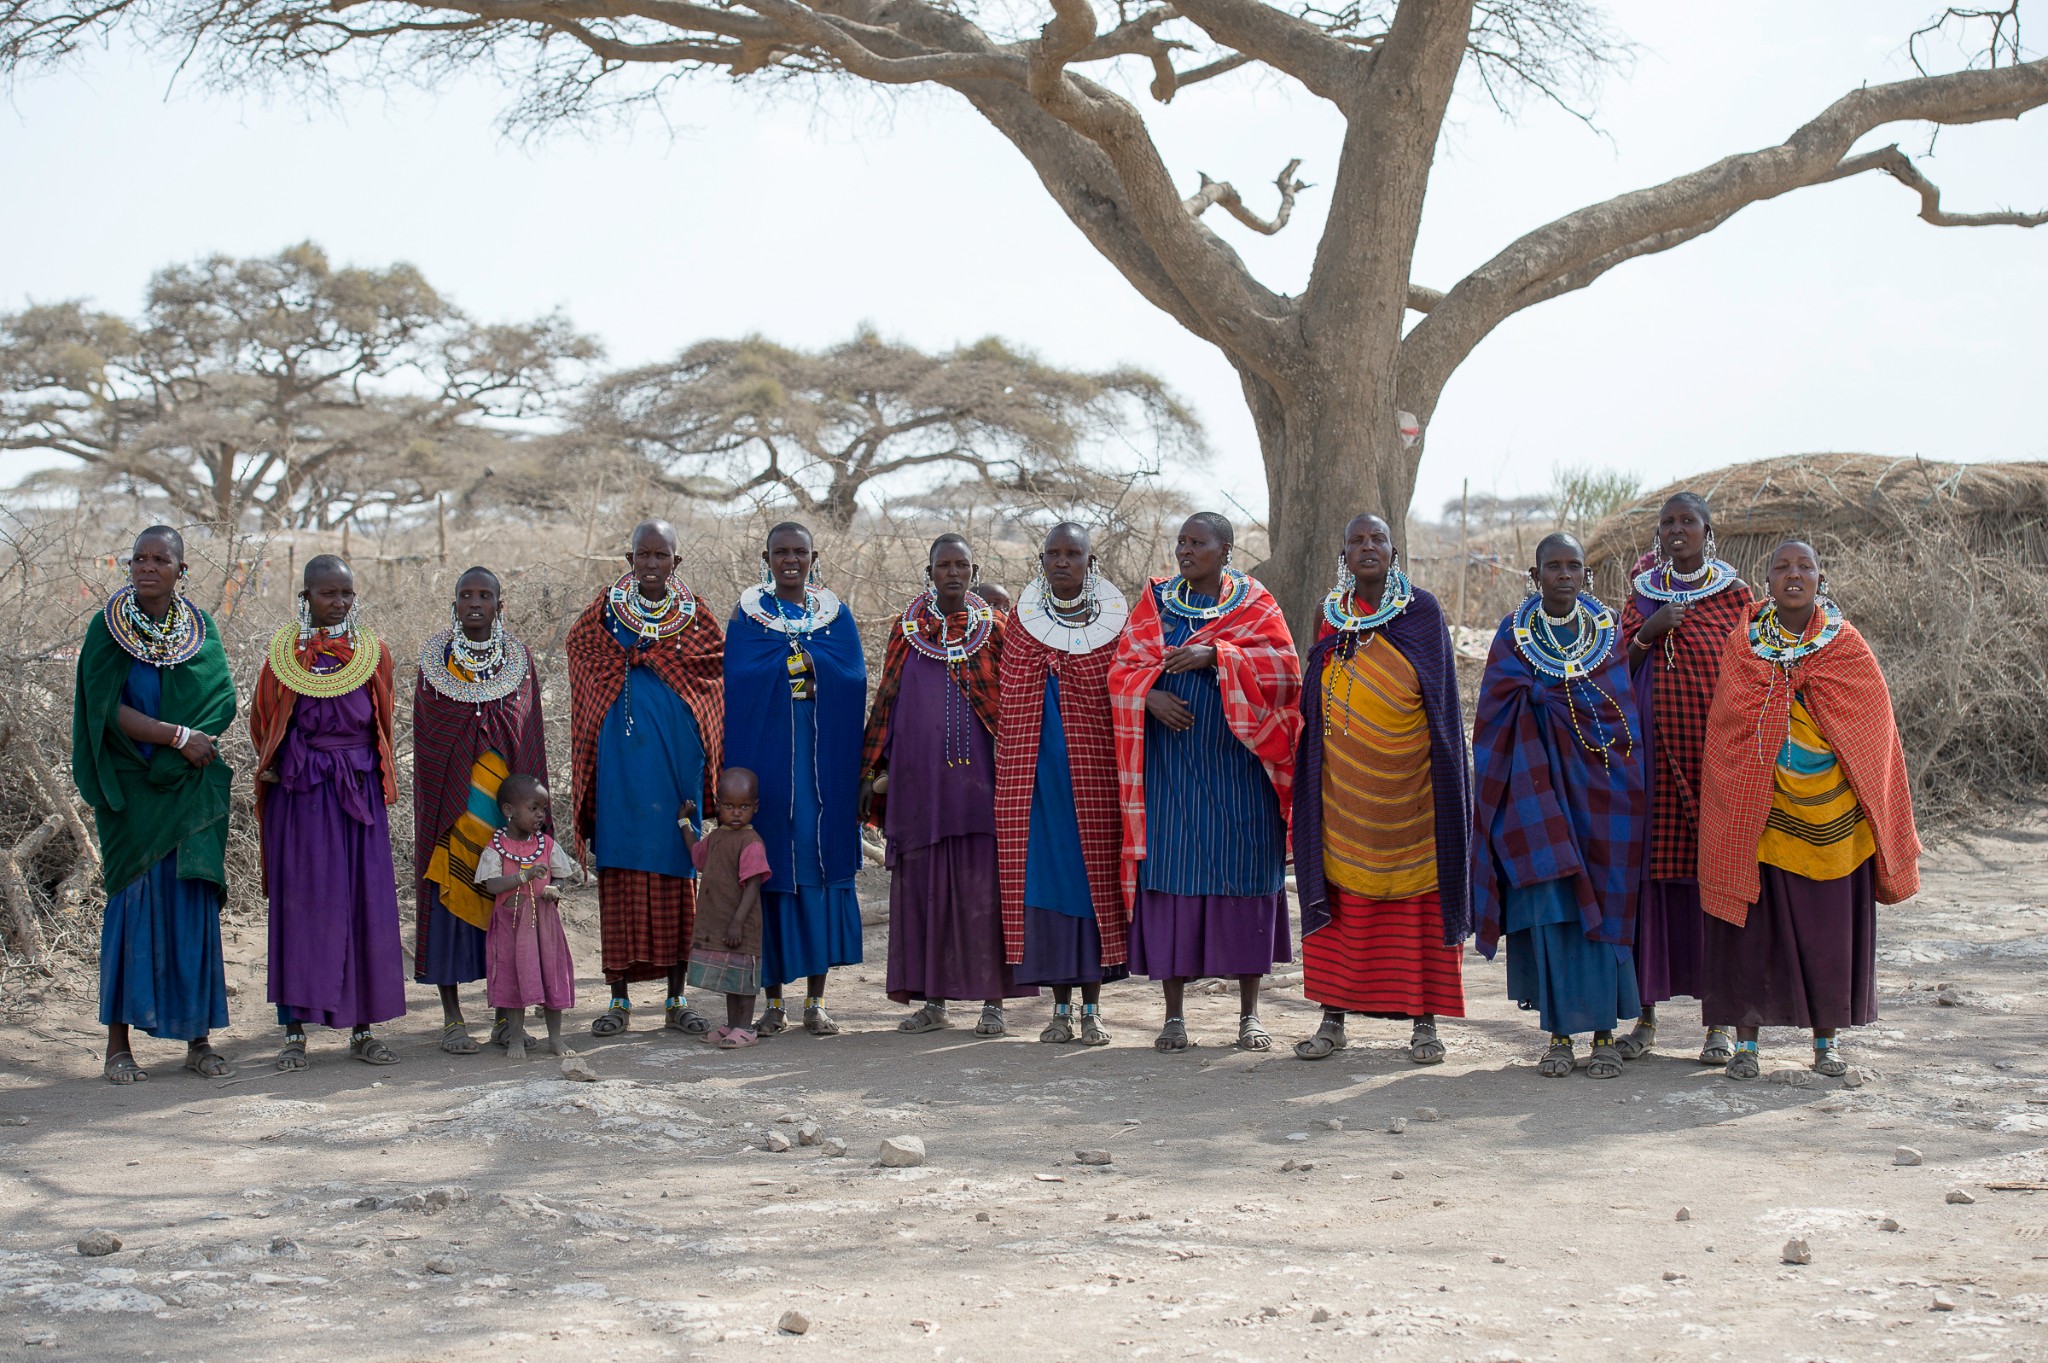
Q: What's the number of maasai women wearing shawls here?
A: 12